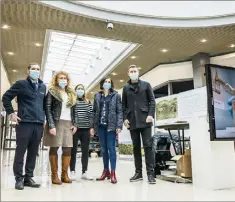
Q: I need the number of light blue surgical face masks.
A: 5